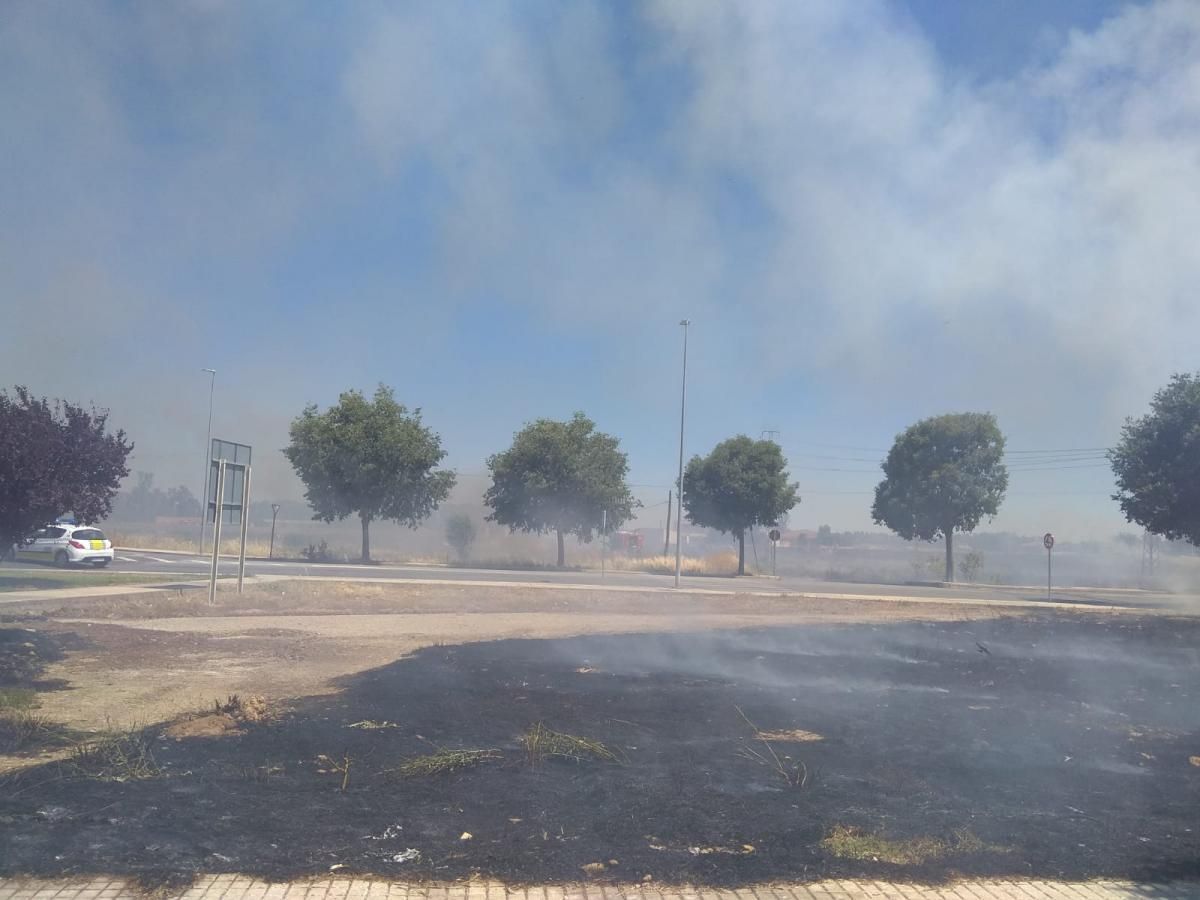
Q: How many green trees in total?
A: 5